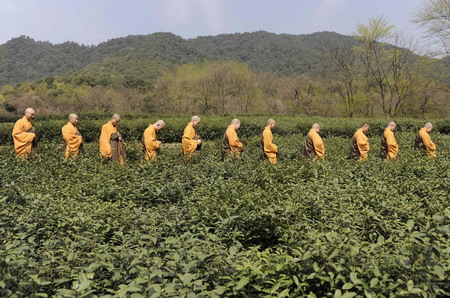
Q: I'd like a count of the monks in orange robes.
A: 11